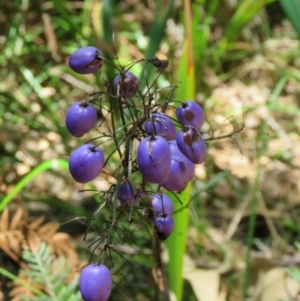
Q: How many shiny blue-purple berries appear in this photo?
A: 14